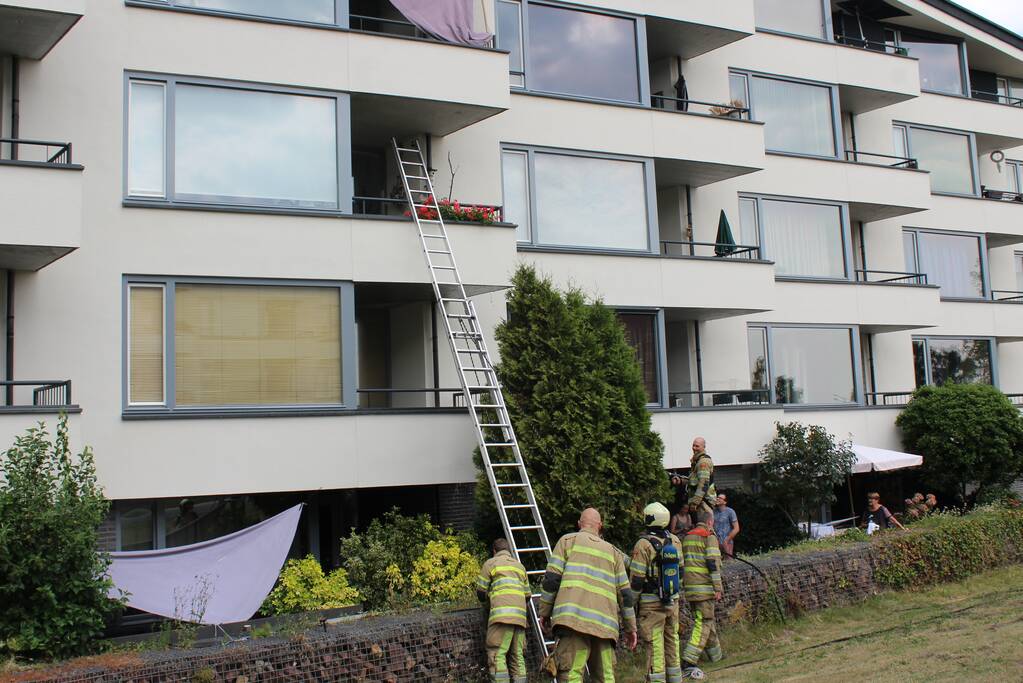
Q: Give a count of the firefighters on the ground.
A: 4